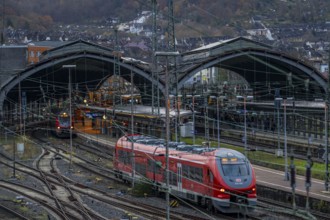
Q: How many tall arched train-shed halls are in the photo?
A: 2